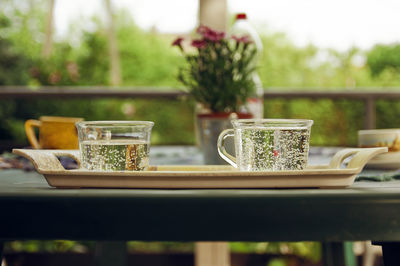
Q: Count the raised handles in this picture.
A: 2